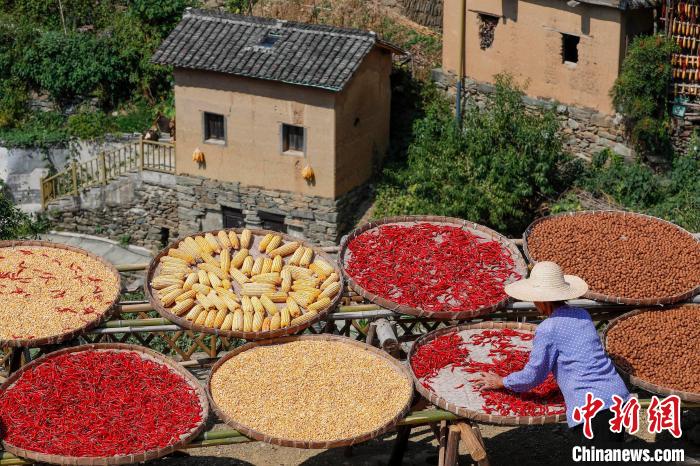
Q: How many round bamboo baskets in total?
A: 8